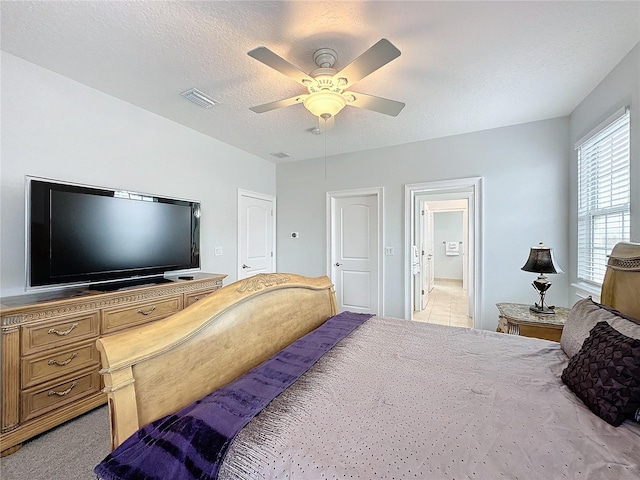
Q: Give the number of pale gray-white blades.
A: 5